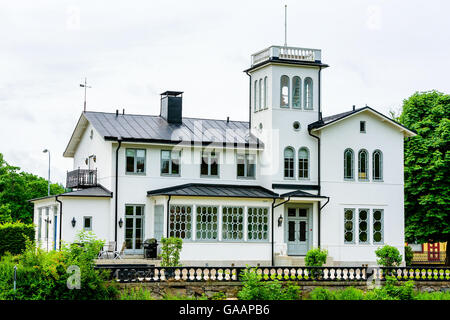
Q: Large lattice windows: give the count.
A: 4